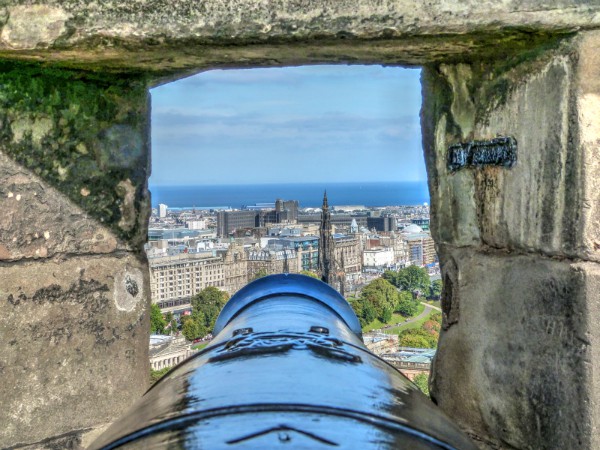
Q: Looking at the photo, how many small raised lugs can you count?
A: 2